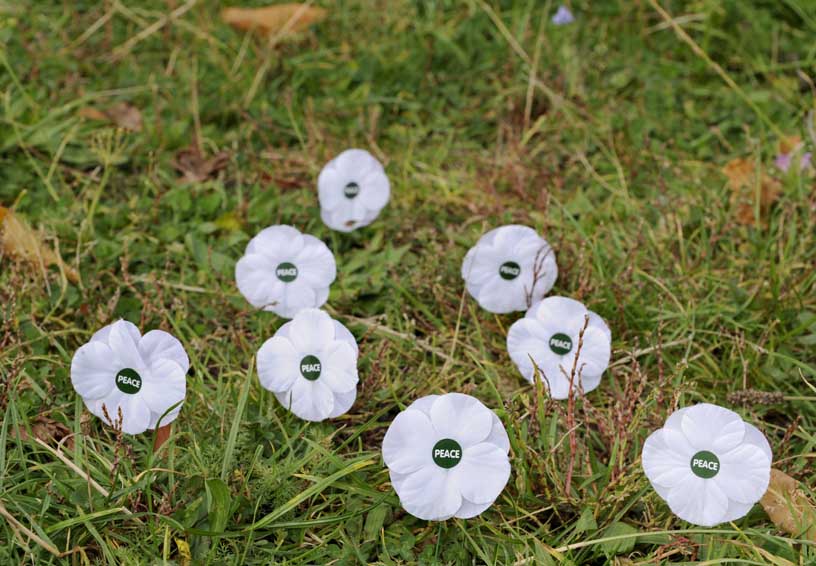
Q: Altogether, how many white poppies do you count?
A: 8